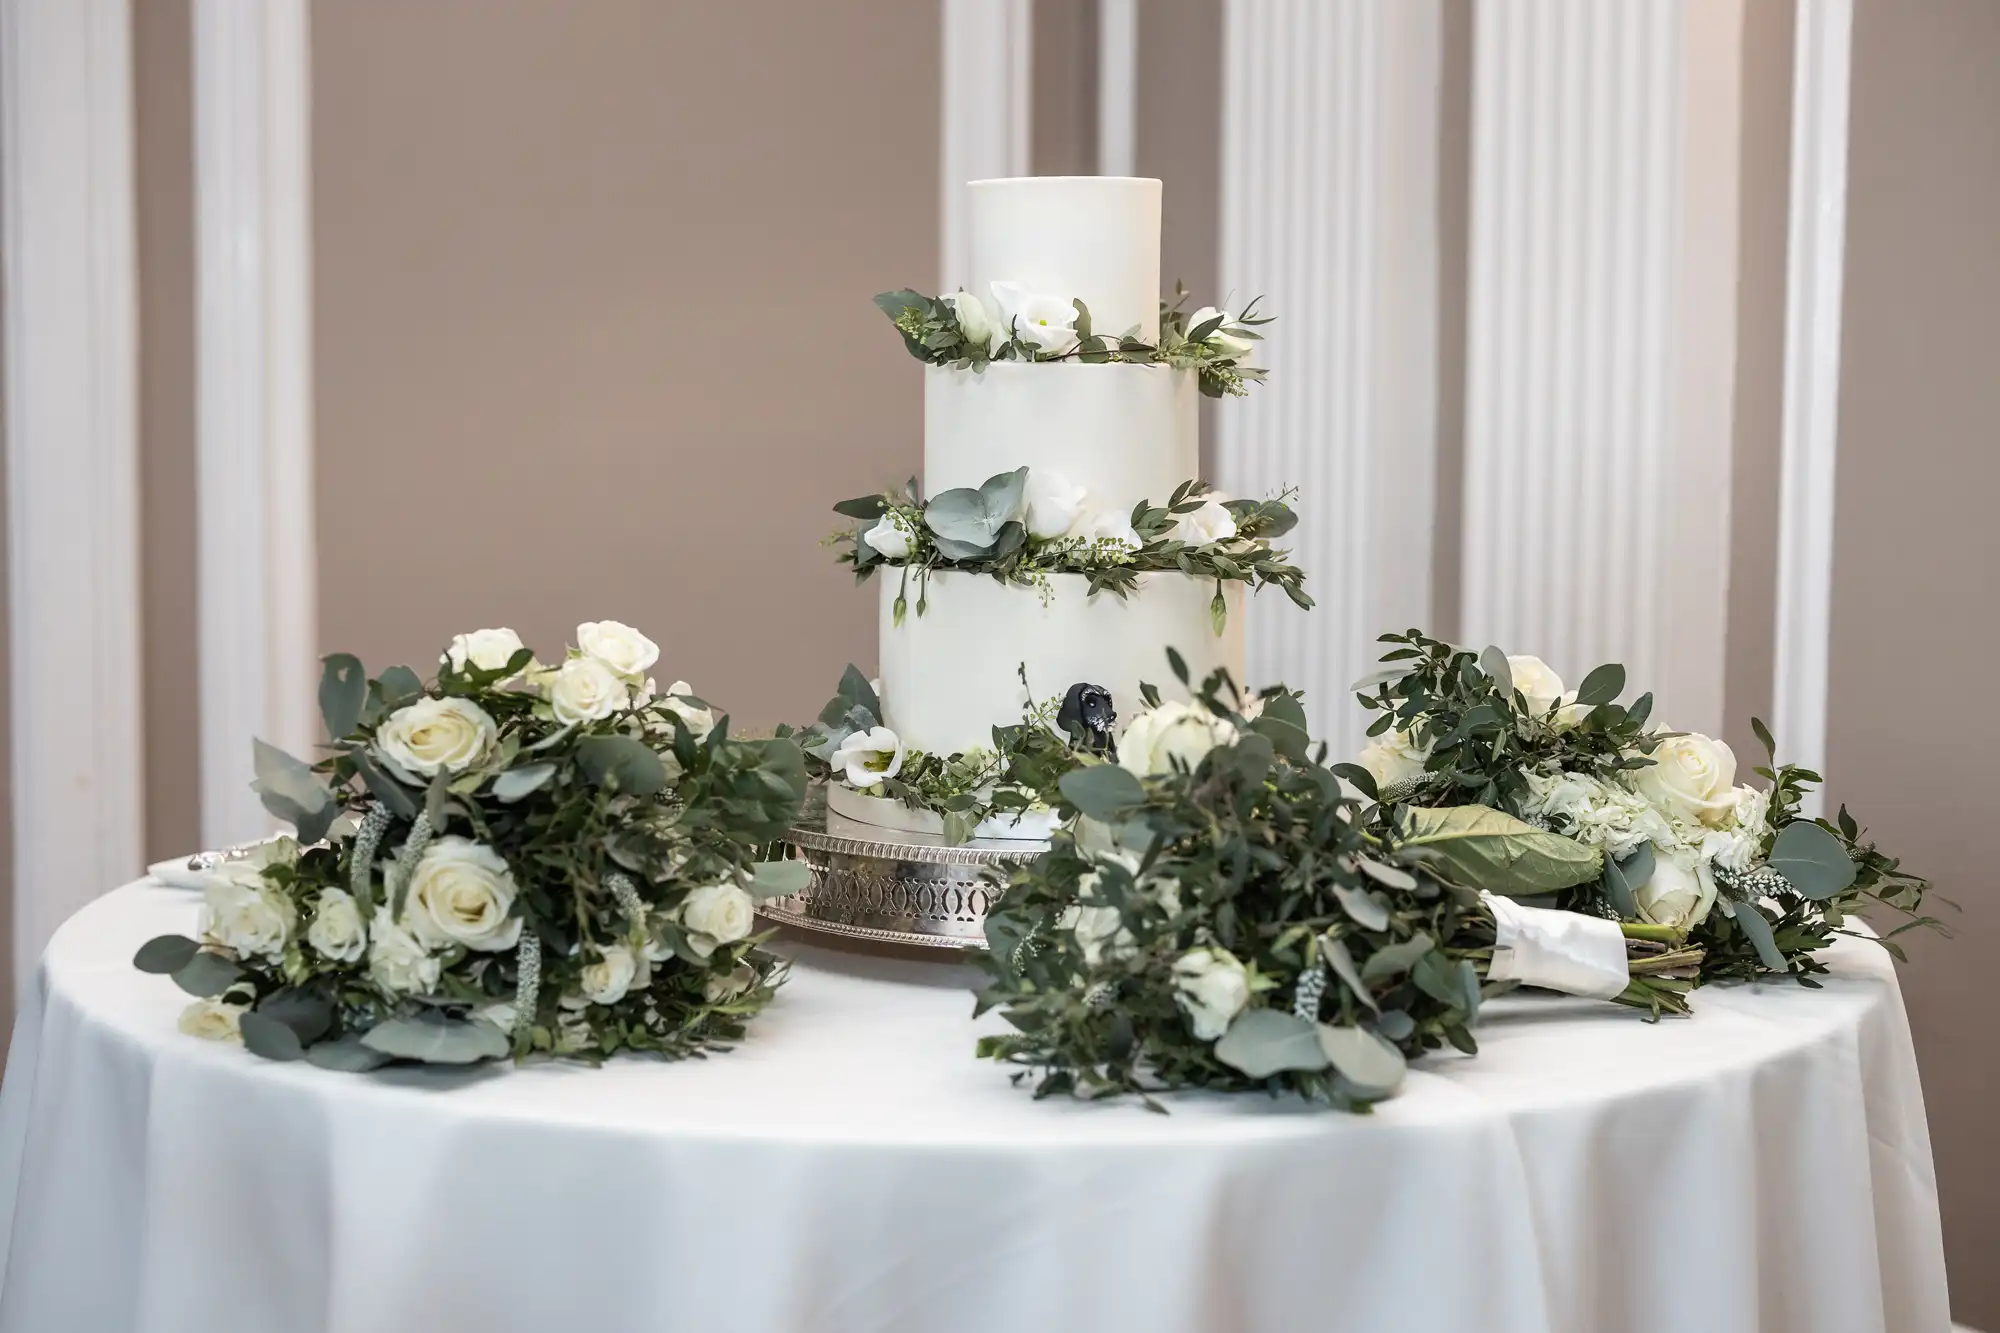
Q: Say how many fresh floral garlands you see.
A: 3